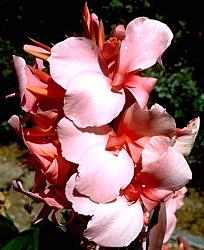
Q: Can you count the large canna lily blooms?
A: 3